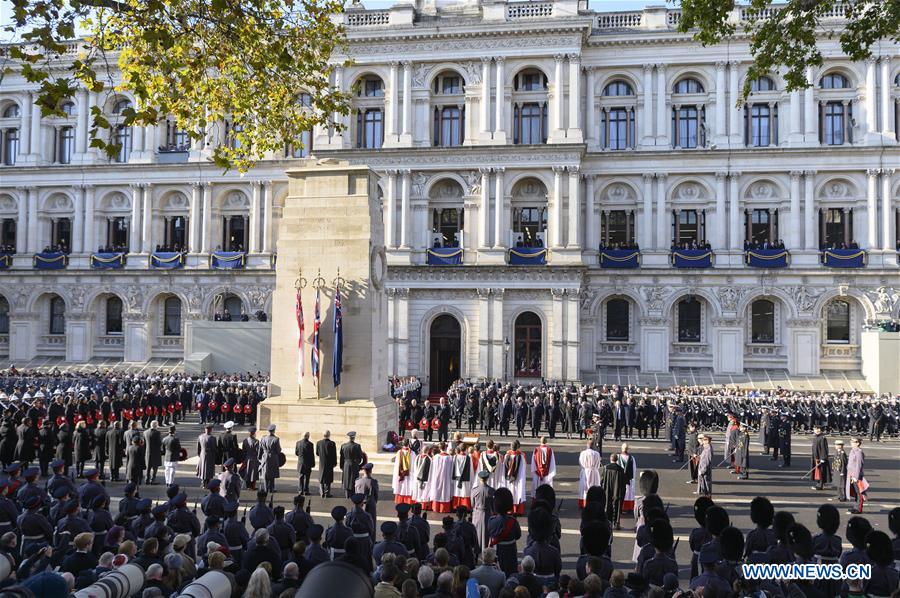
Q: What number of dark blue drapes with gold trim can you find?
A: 11